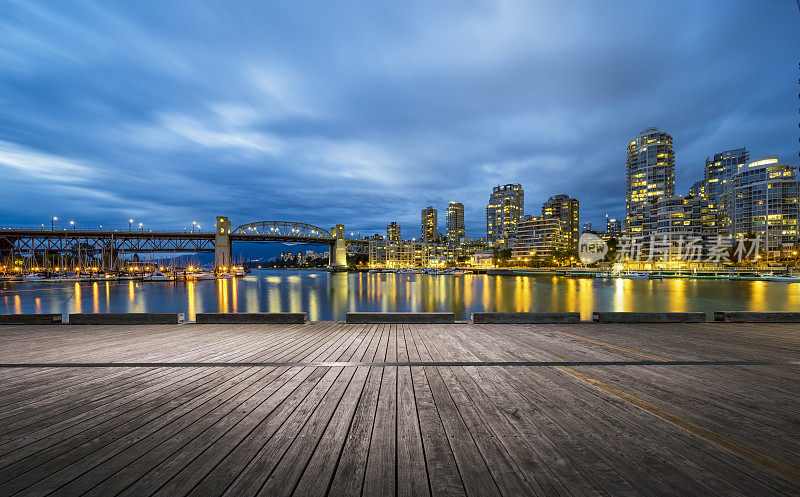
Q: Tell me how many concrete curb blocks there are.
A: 7